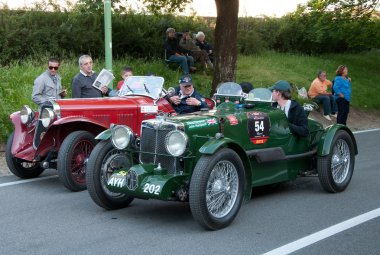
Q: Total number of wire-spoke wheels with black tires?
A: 5